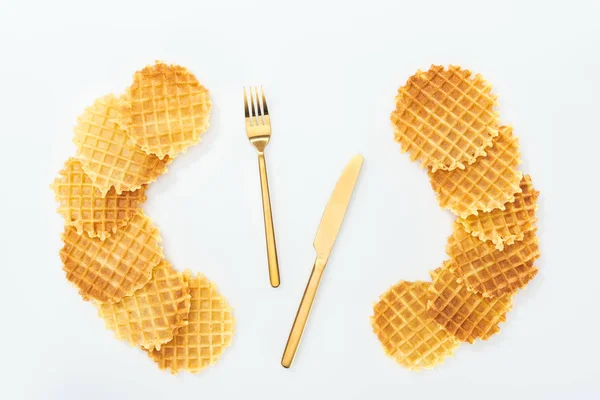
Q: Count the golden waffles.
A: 12